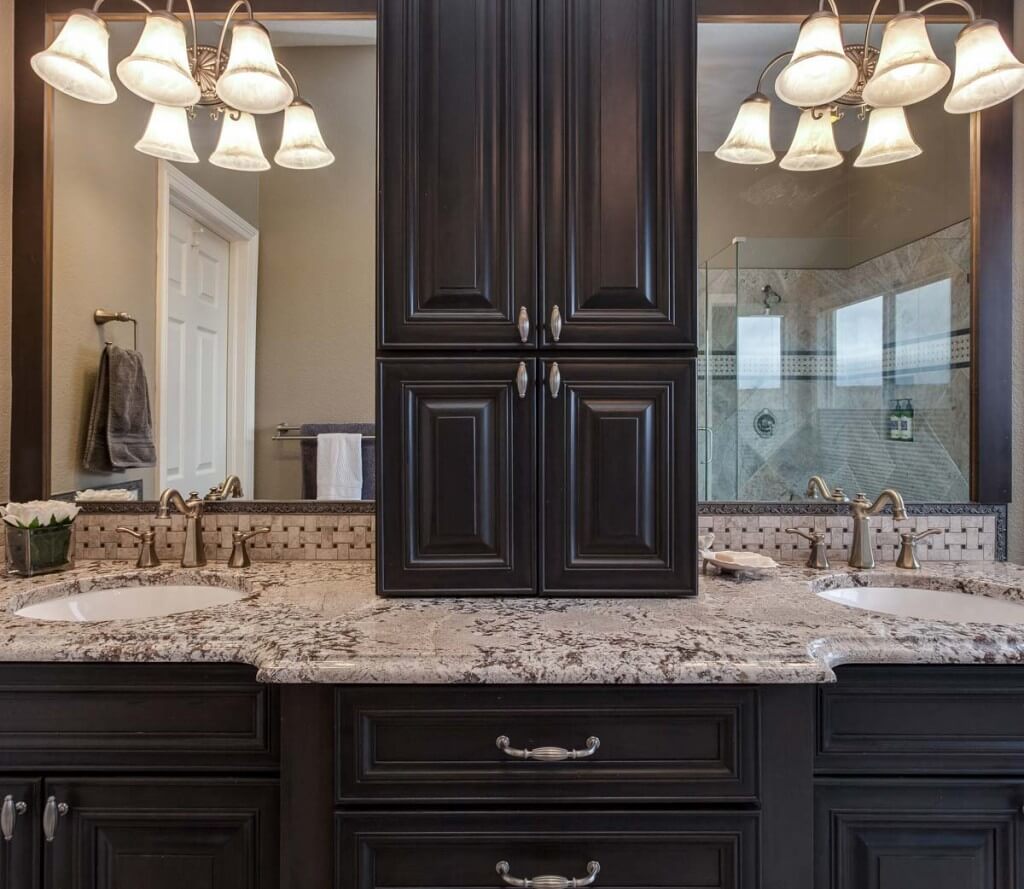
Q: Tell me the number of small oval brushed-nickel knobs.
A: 6